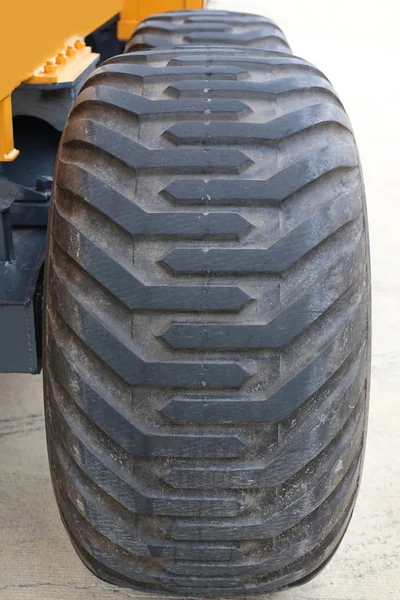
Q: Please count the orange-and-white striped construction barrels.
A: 0